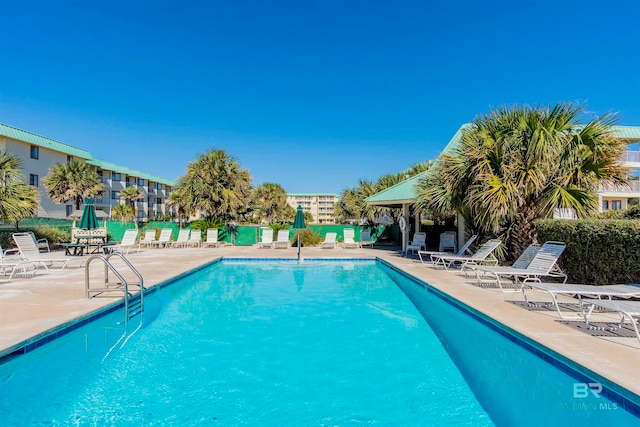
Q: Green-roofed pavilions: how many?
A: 1